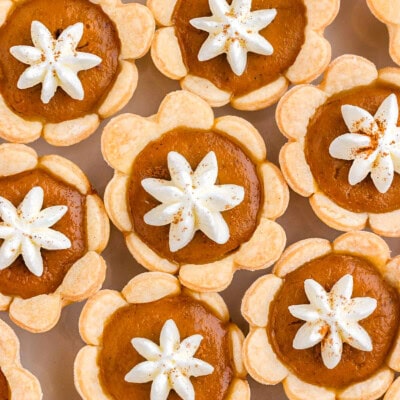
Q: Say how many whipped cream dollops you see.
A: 7